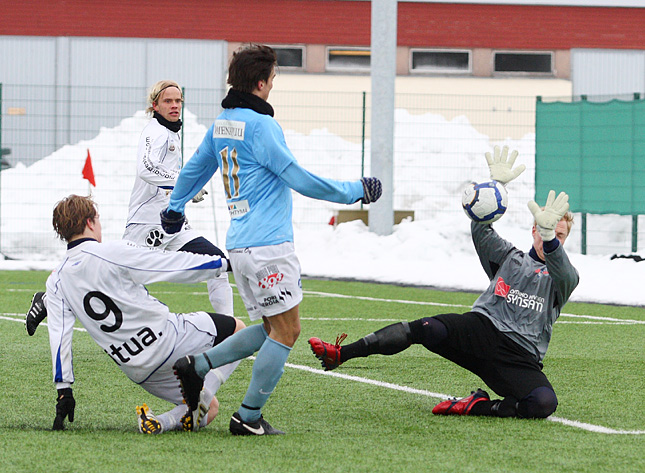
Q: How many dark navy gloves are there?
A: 2